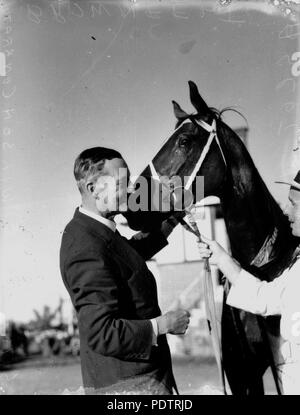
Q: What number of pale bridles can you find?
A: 1